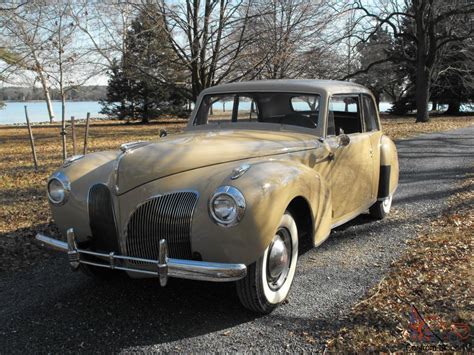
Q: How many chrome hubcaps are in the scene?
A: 2